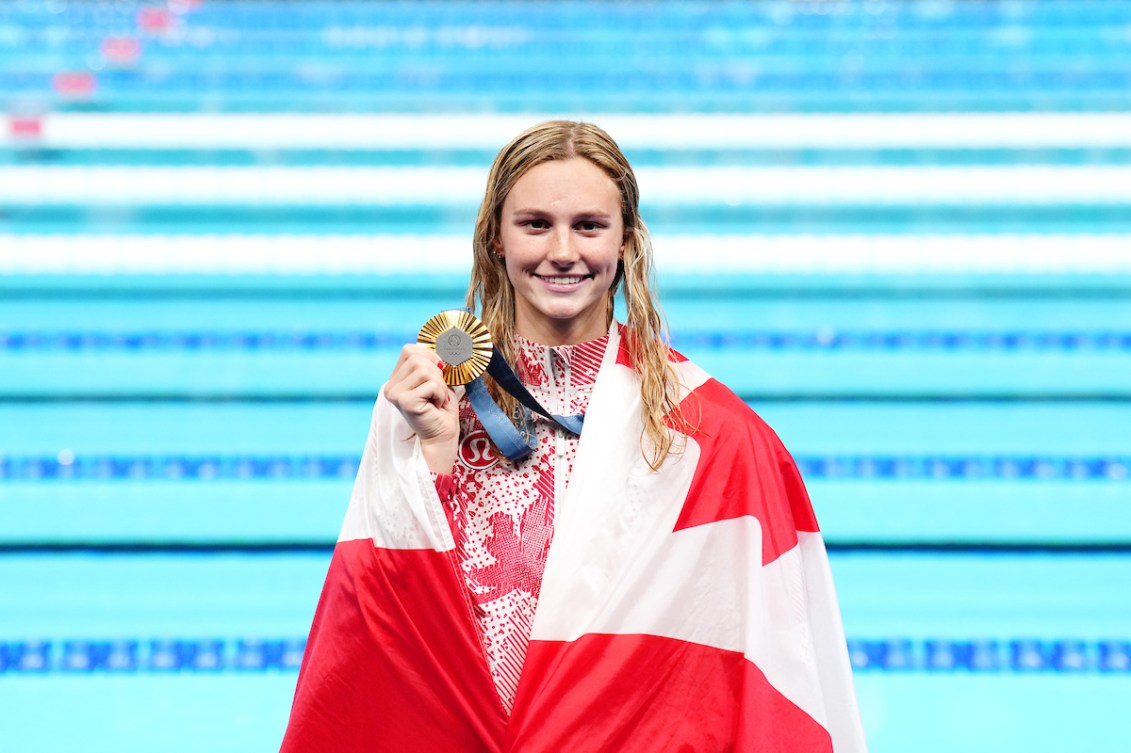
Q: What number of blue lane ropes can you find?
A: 3